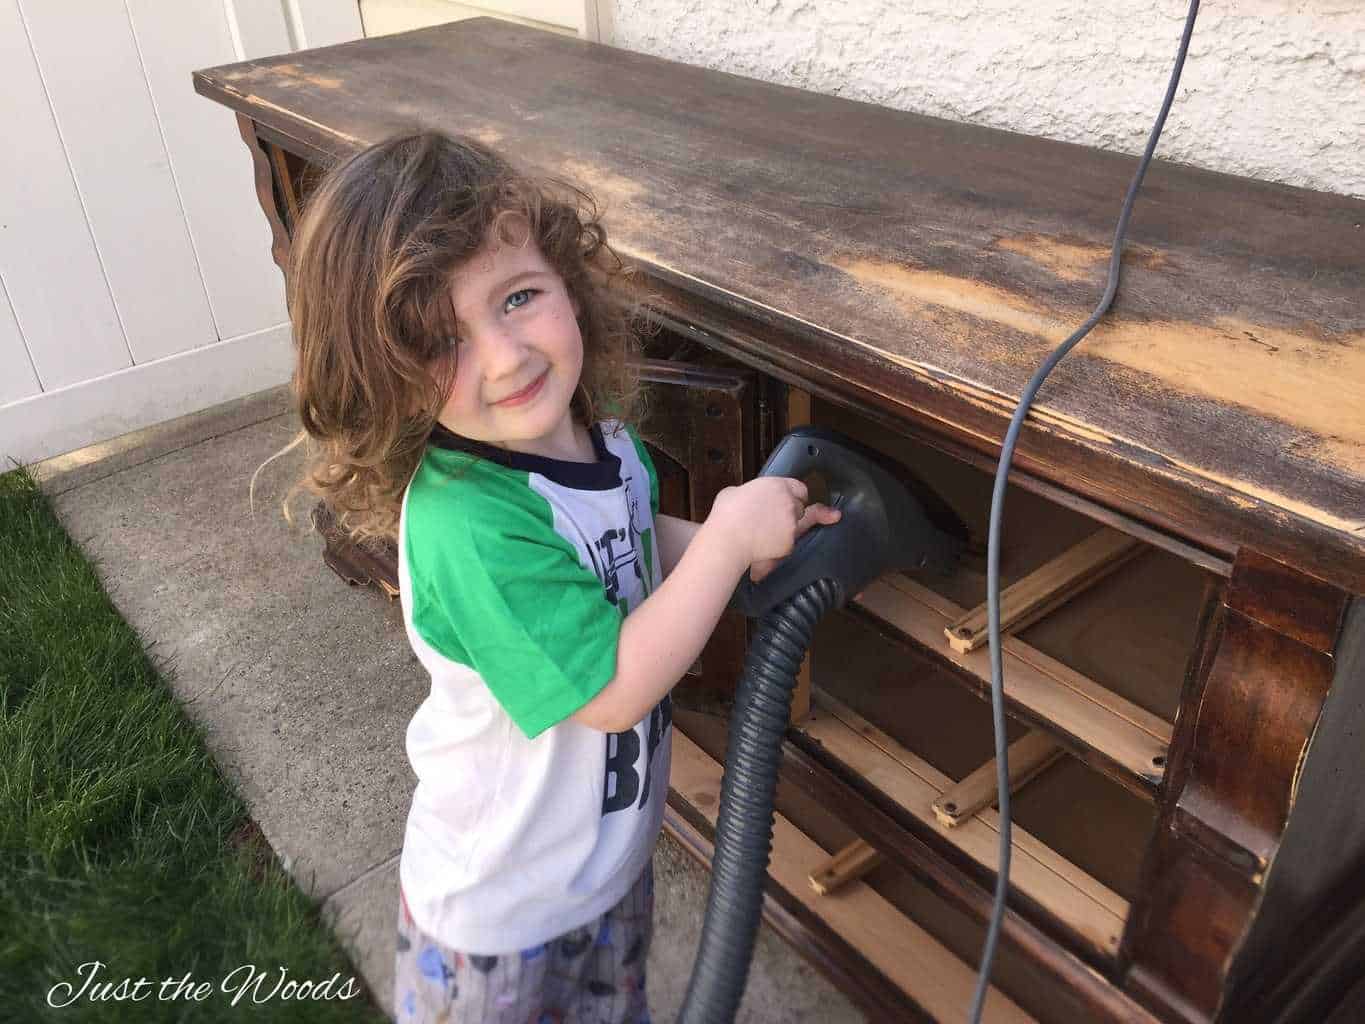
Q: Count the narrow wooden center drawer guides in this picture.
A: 3